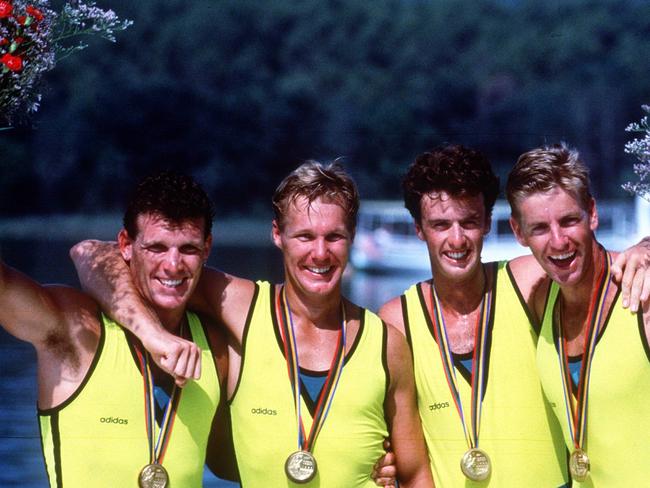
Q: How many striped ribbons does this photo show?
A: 4